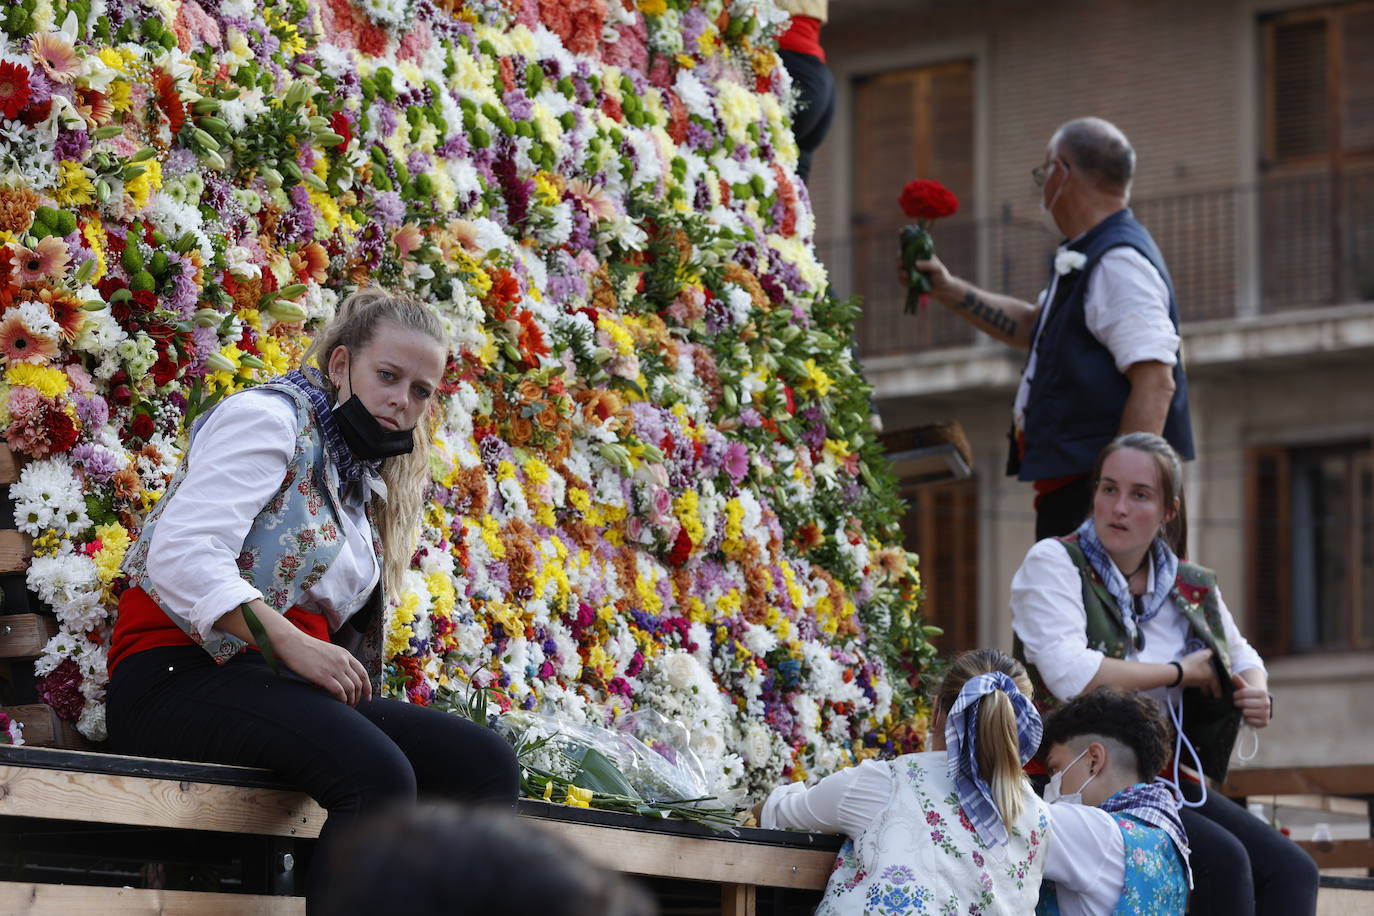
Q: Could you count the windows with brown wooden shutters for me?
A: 4